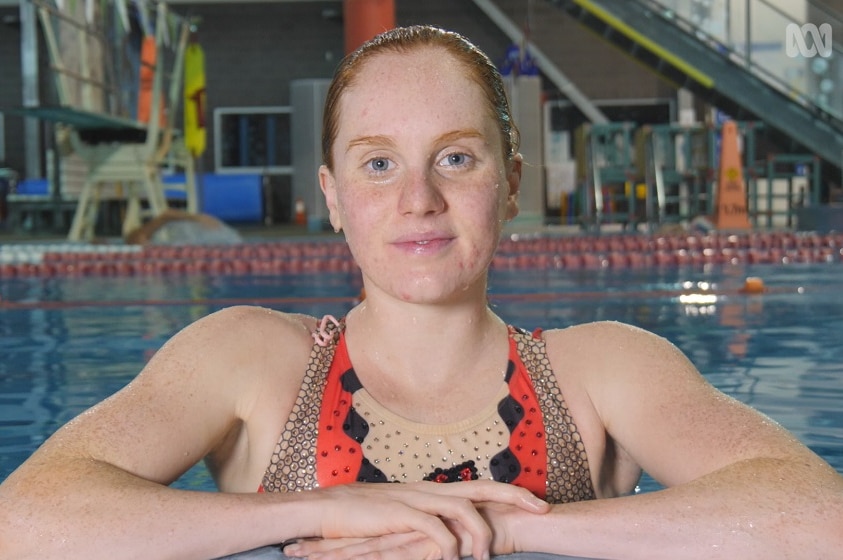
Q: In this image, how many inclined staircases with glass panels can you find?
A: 1